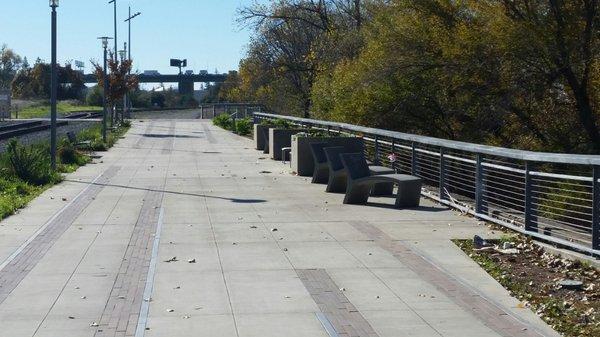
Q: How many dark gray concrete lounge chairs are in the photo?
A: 3